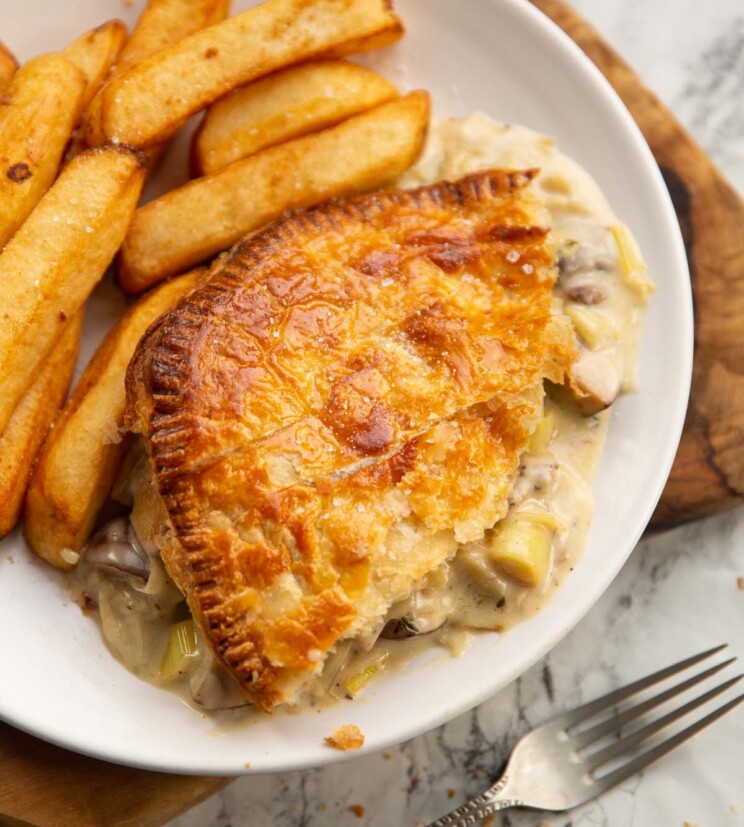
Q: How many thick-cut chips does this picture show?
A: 10